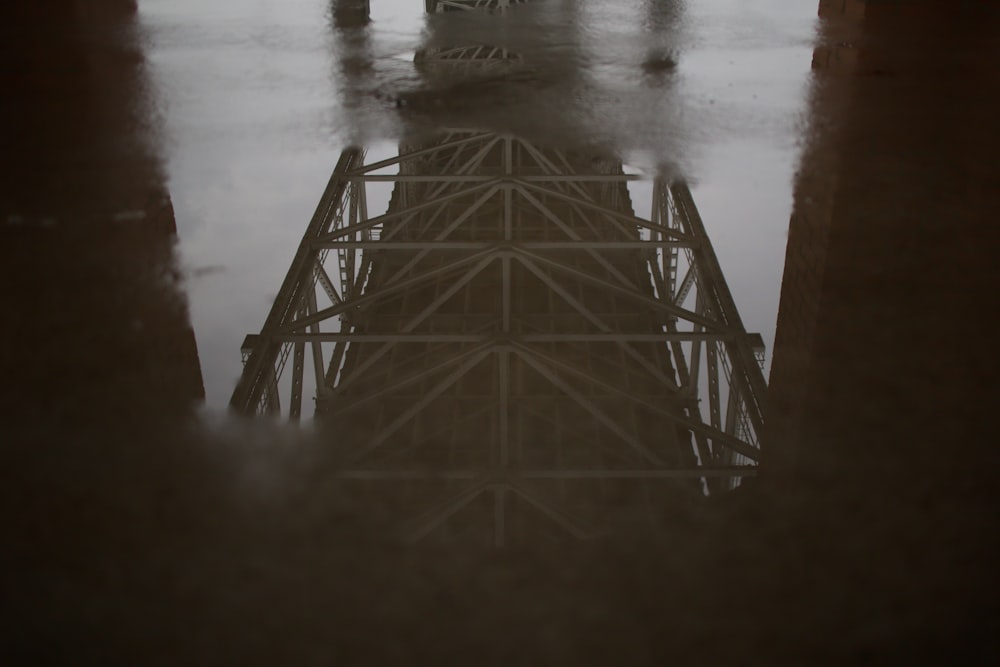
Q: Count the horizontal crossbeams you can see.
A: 4